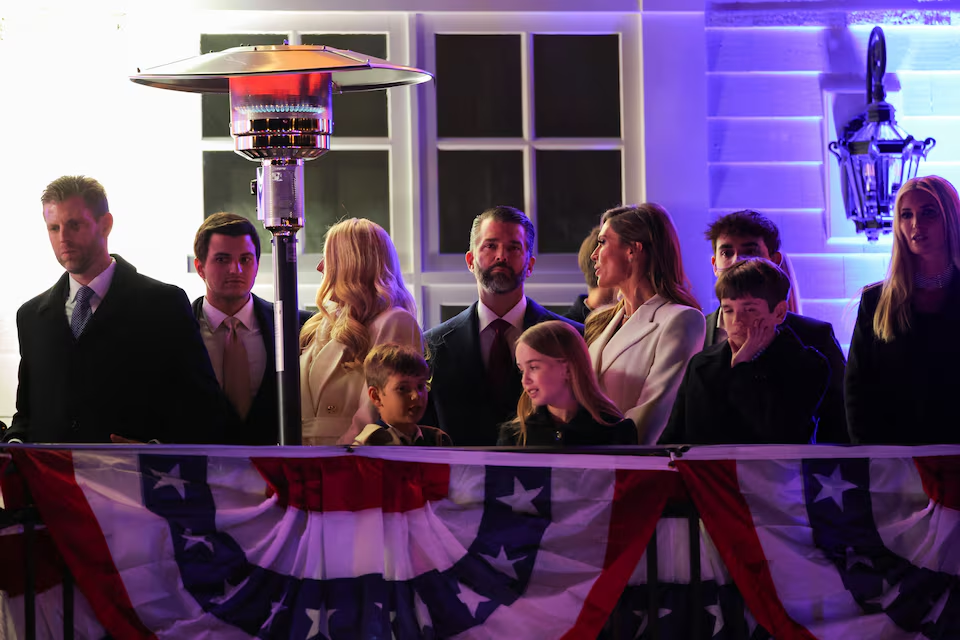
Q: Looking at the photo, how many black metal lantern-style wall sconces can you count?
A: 1